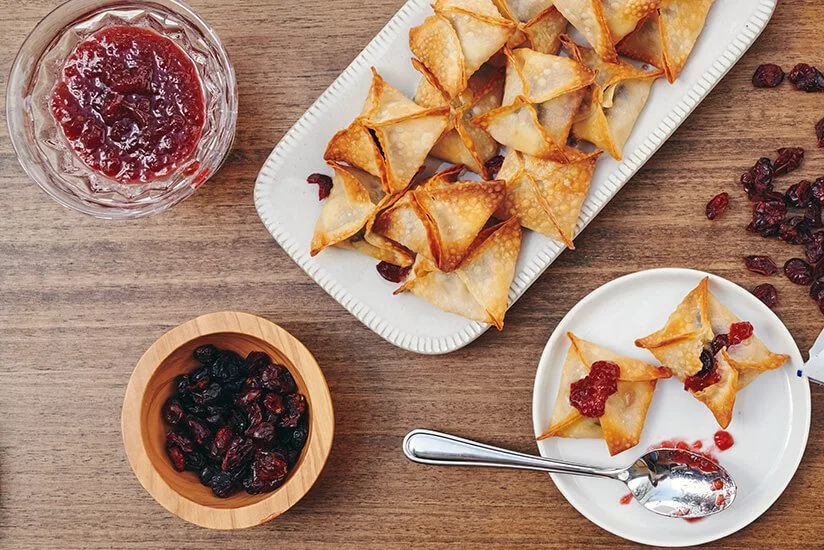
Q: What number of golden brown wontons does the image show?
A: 14